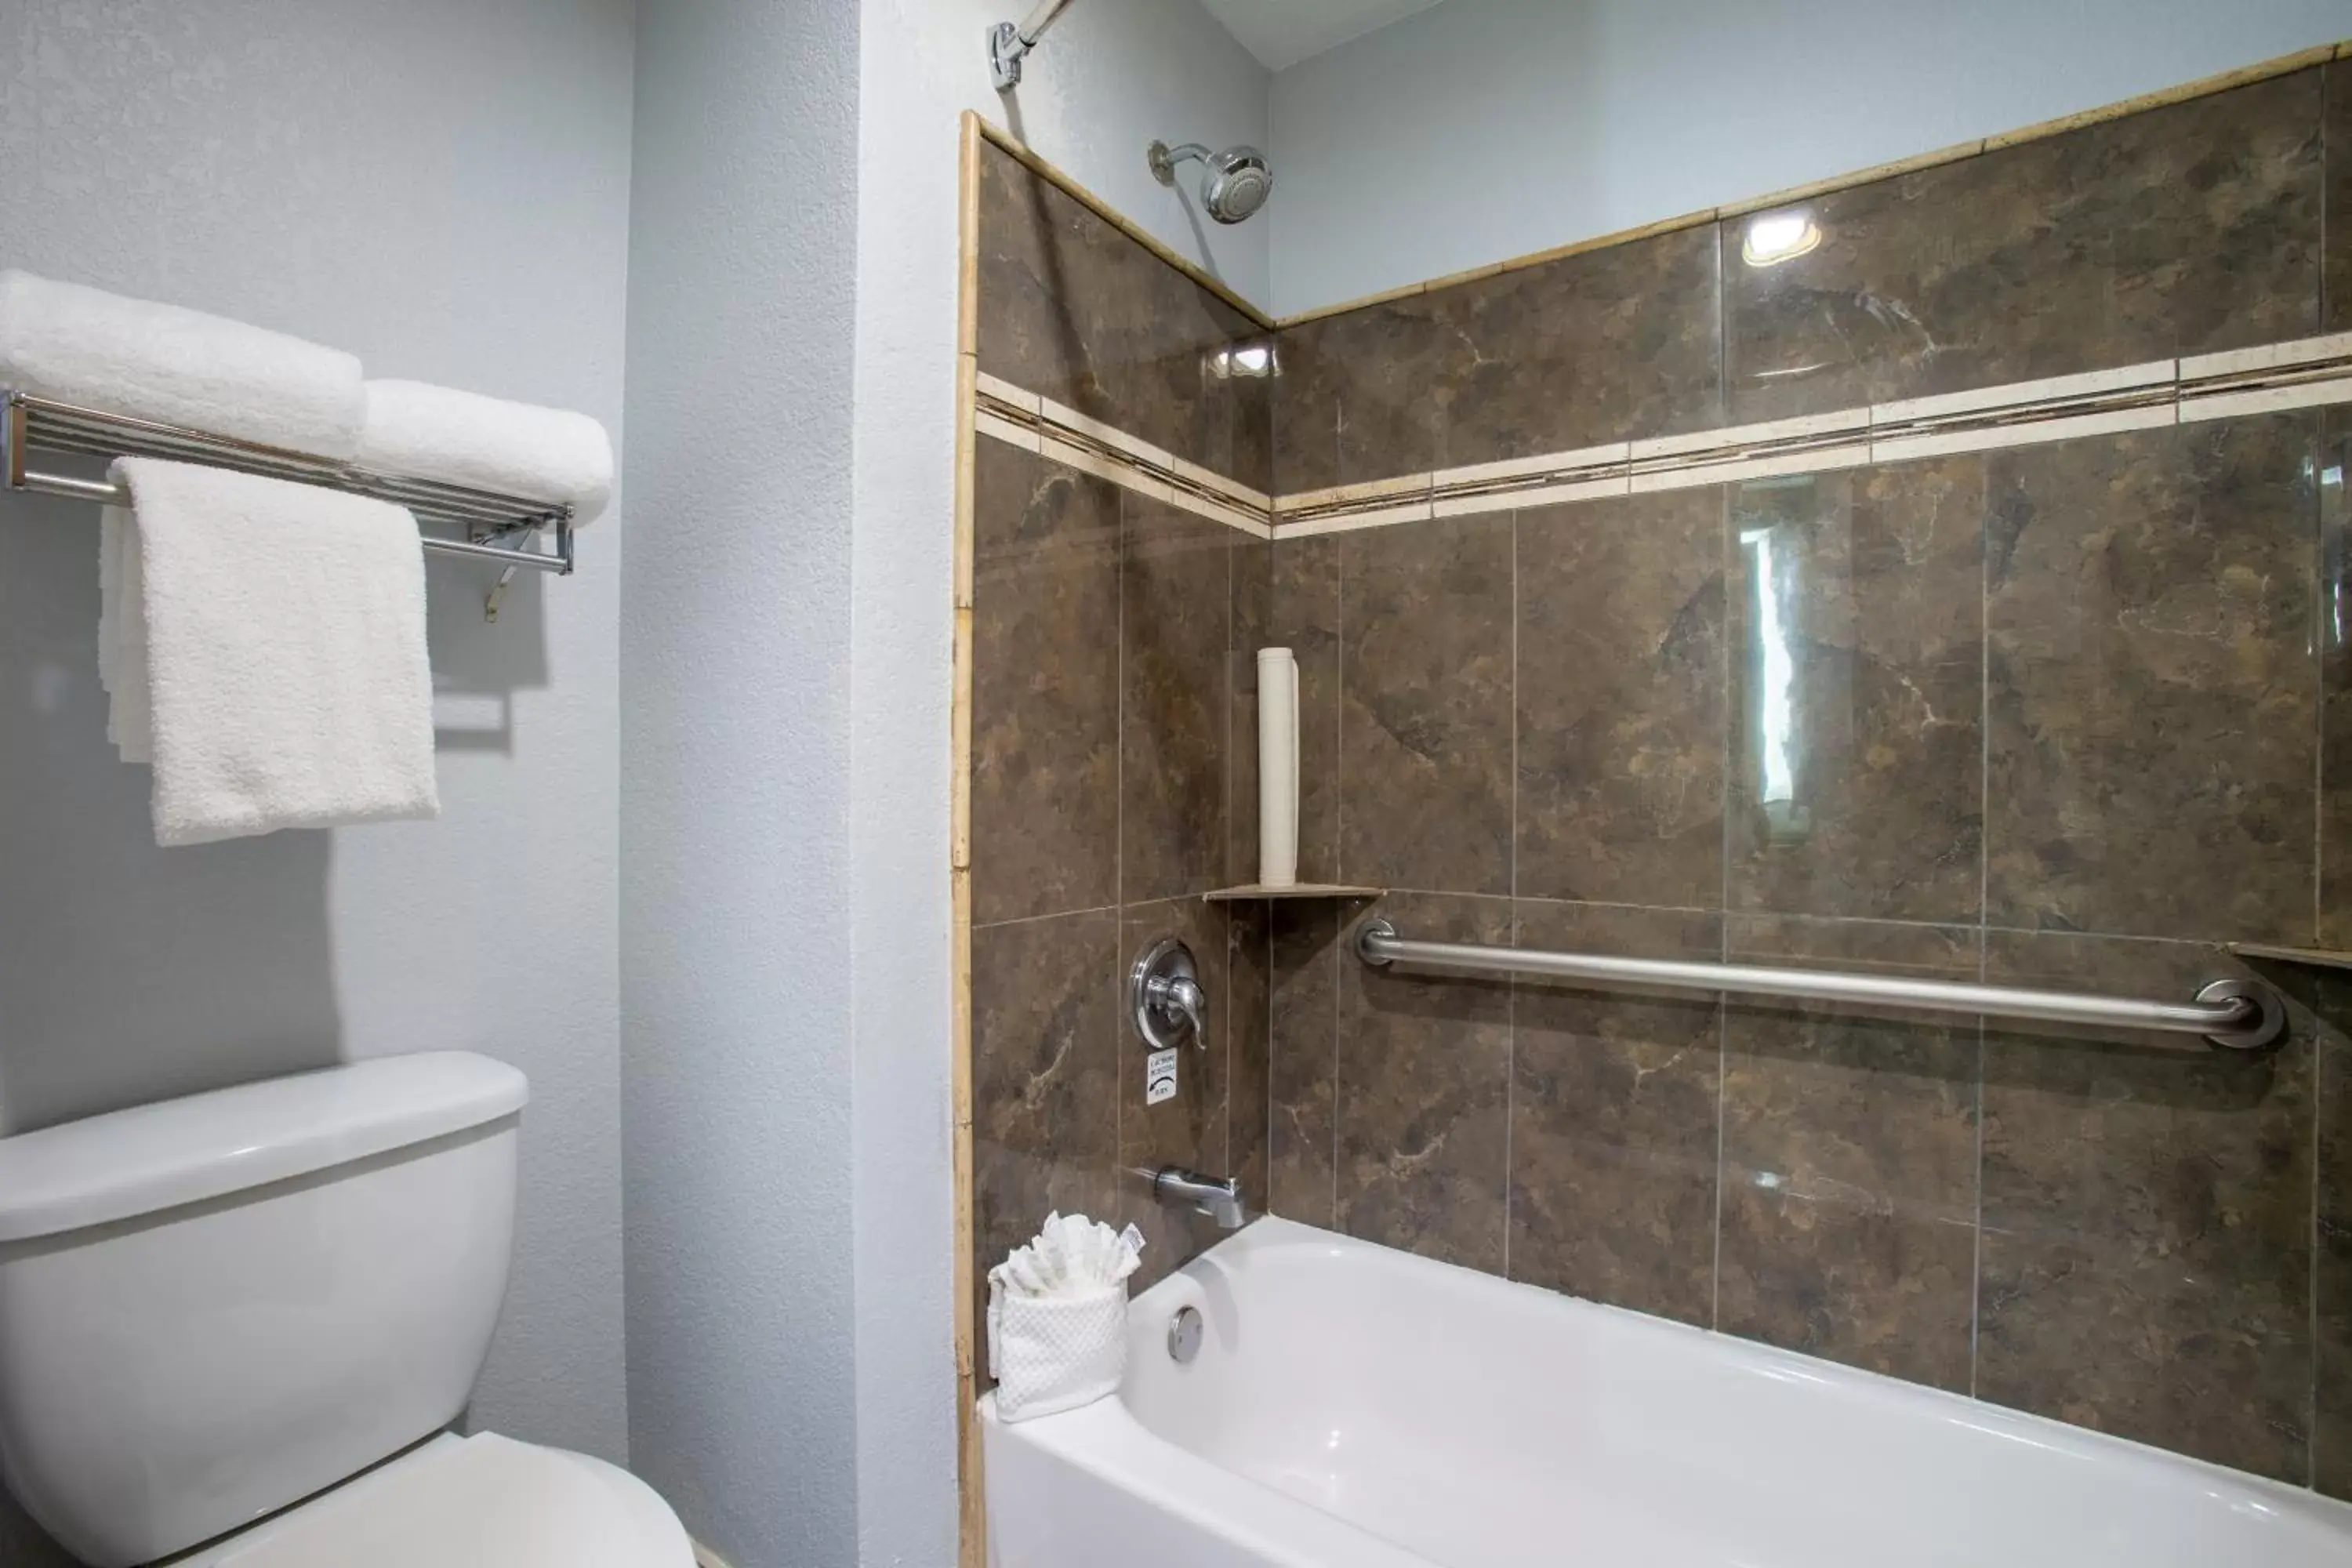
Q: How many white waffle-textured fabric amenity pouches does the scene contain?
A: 1